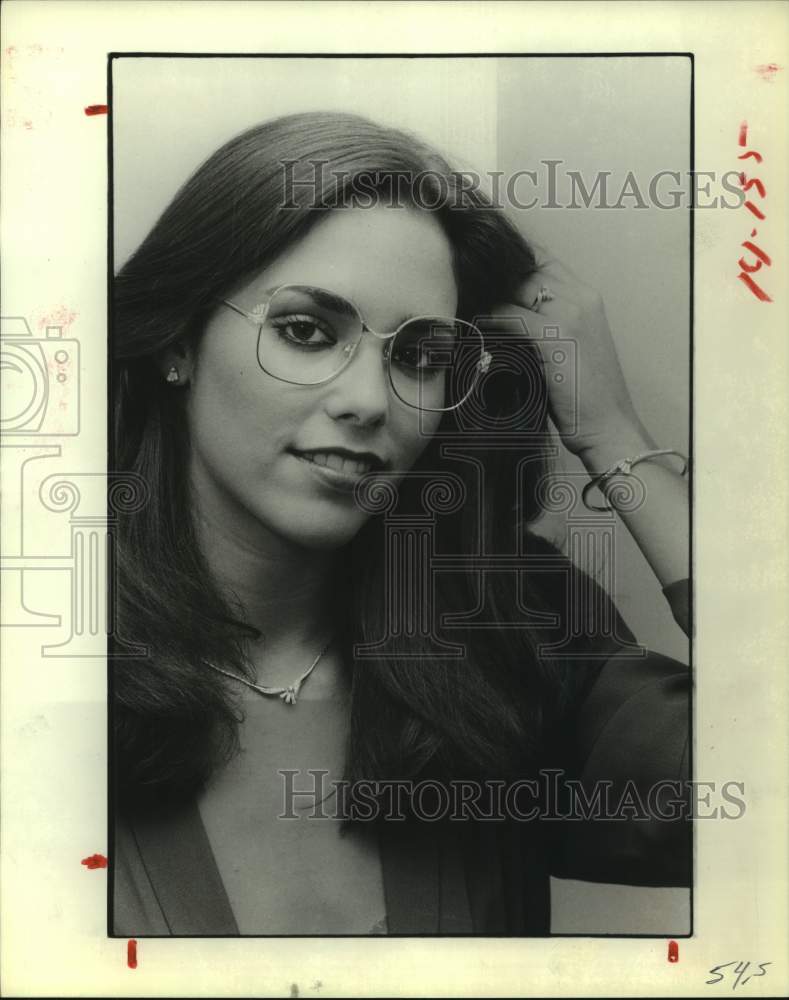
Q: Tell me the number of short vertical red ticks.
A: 2